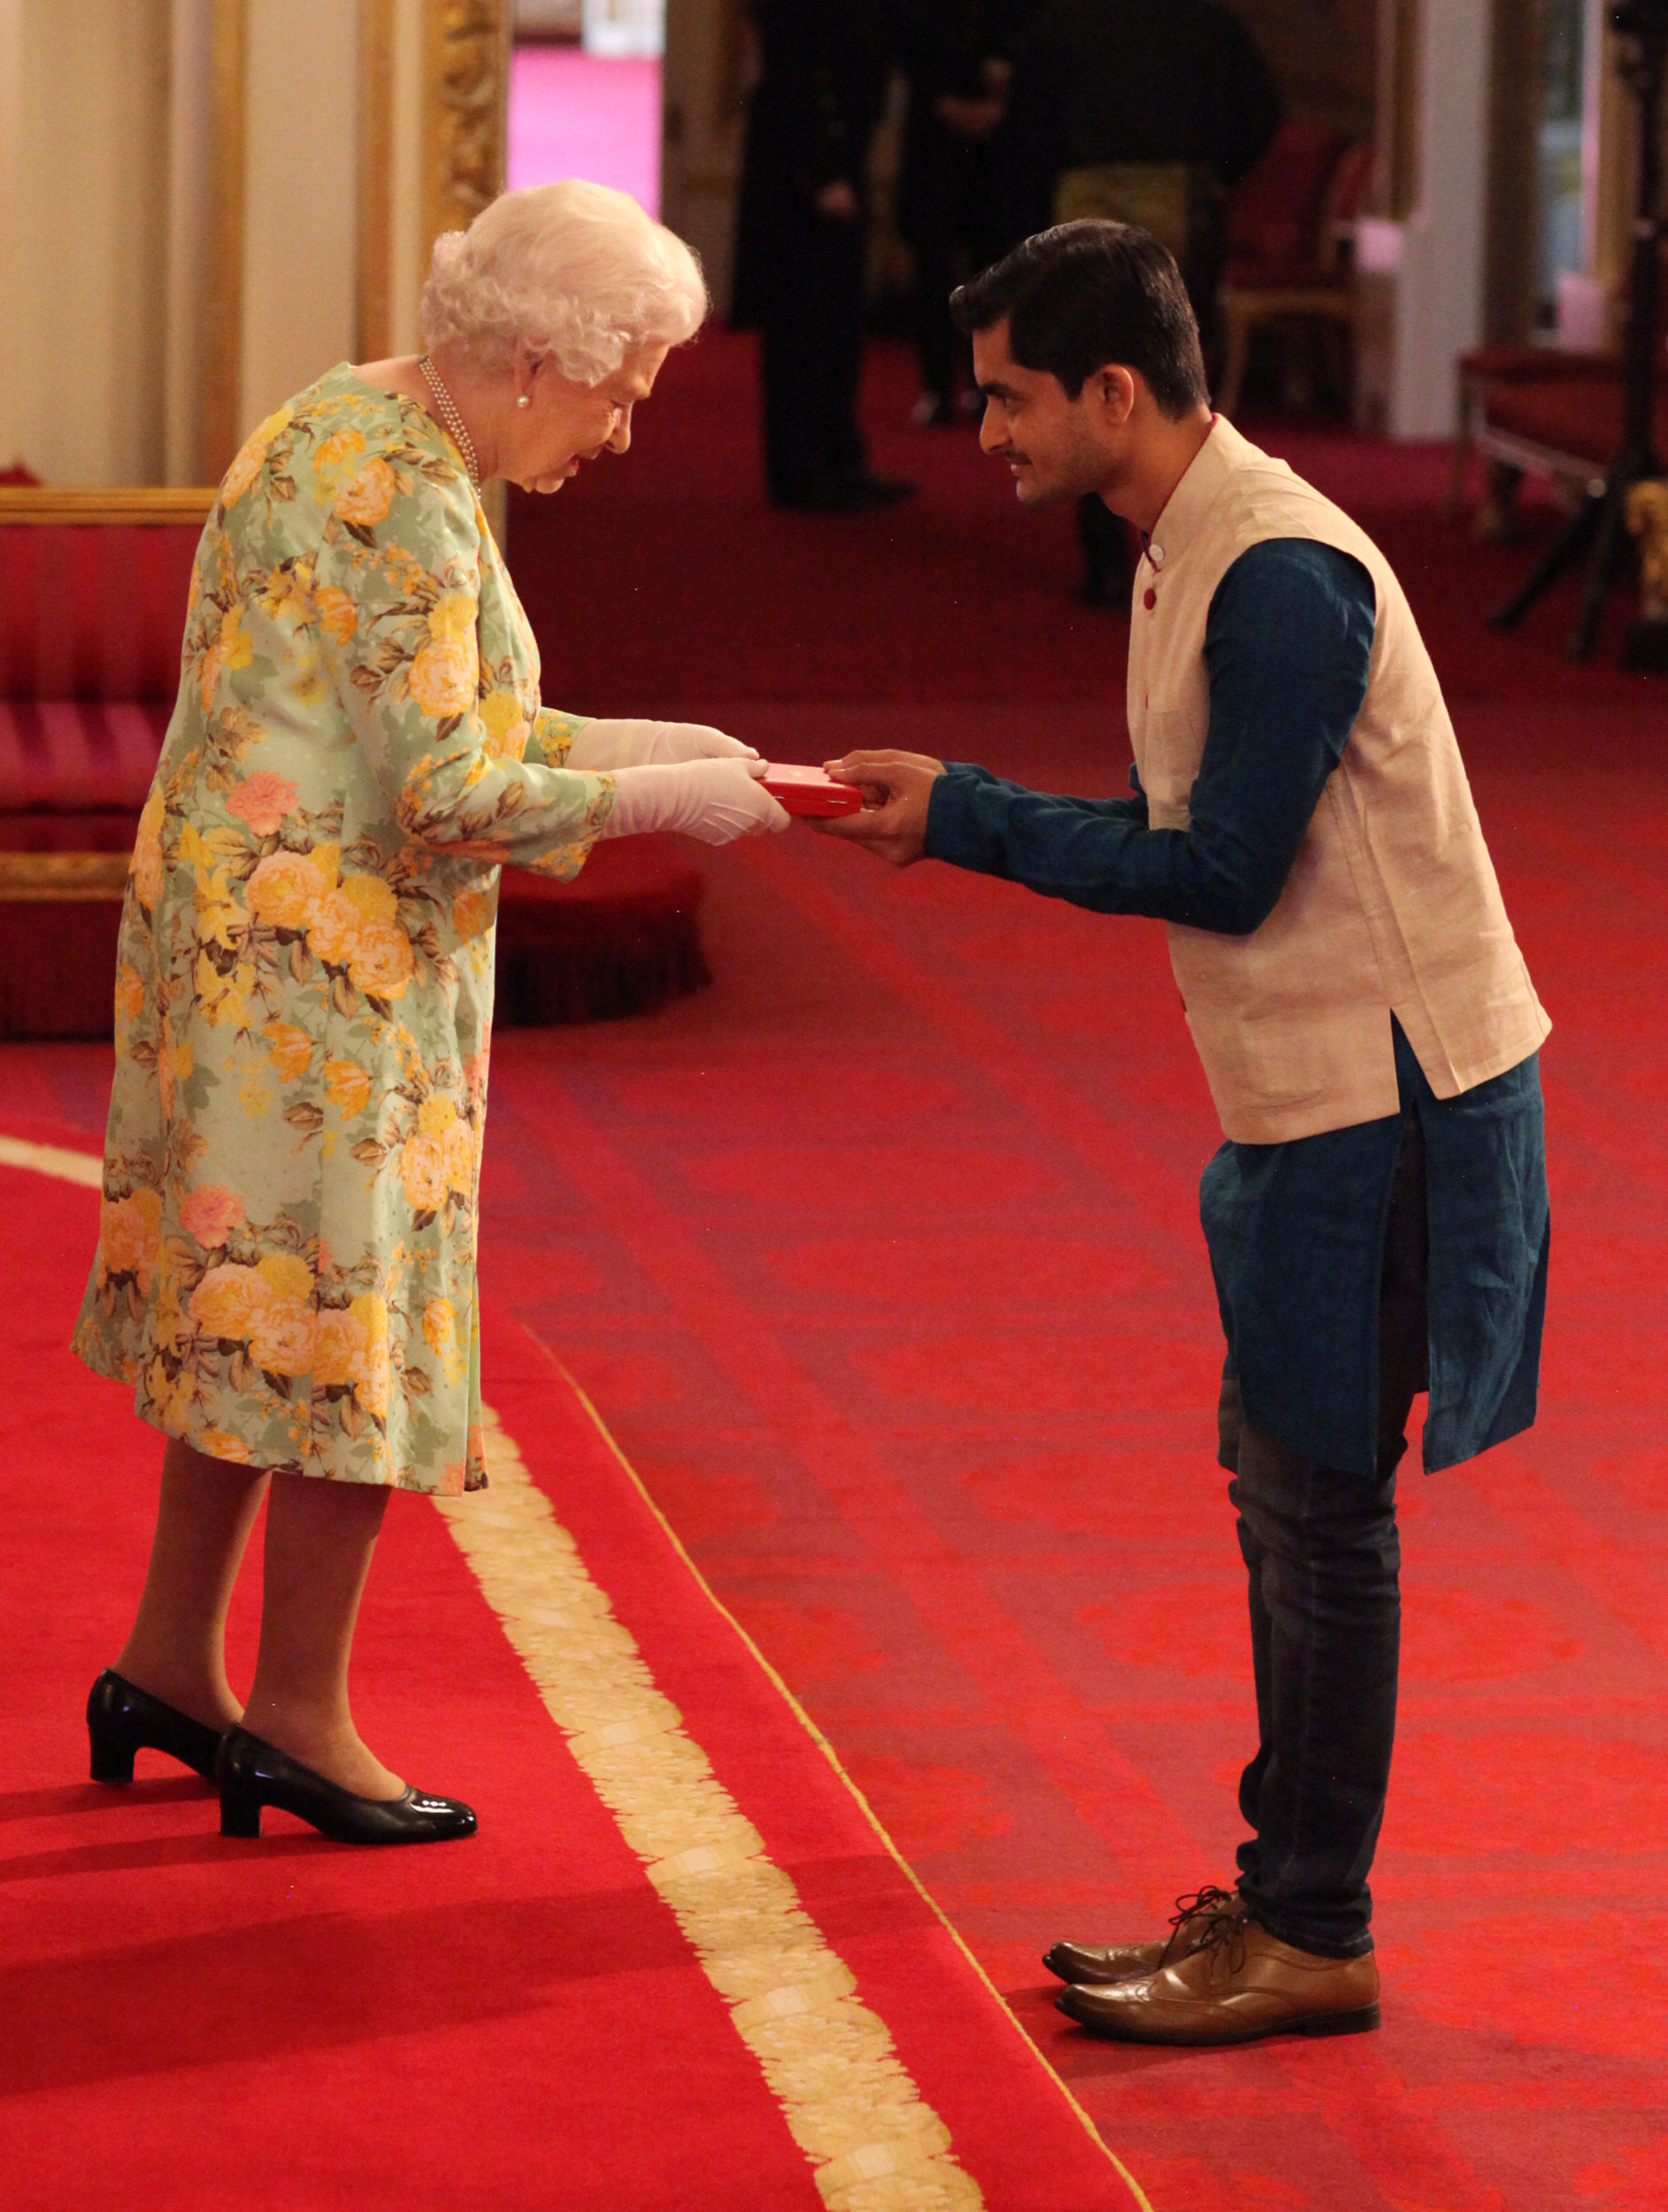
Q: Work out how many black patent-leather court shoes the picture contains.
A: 2